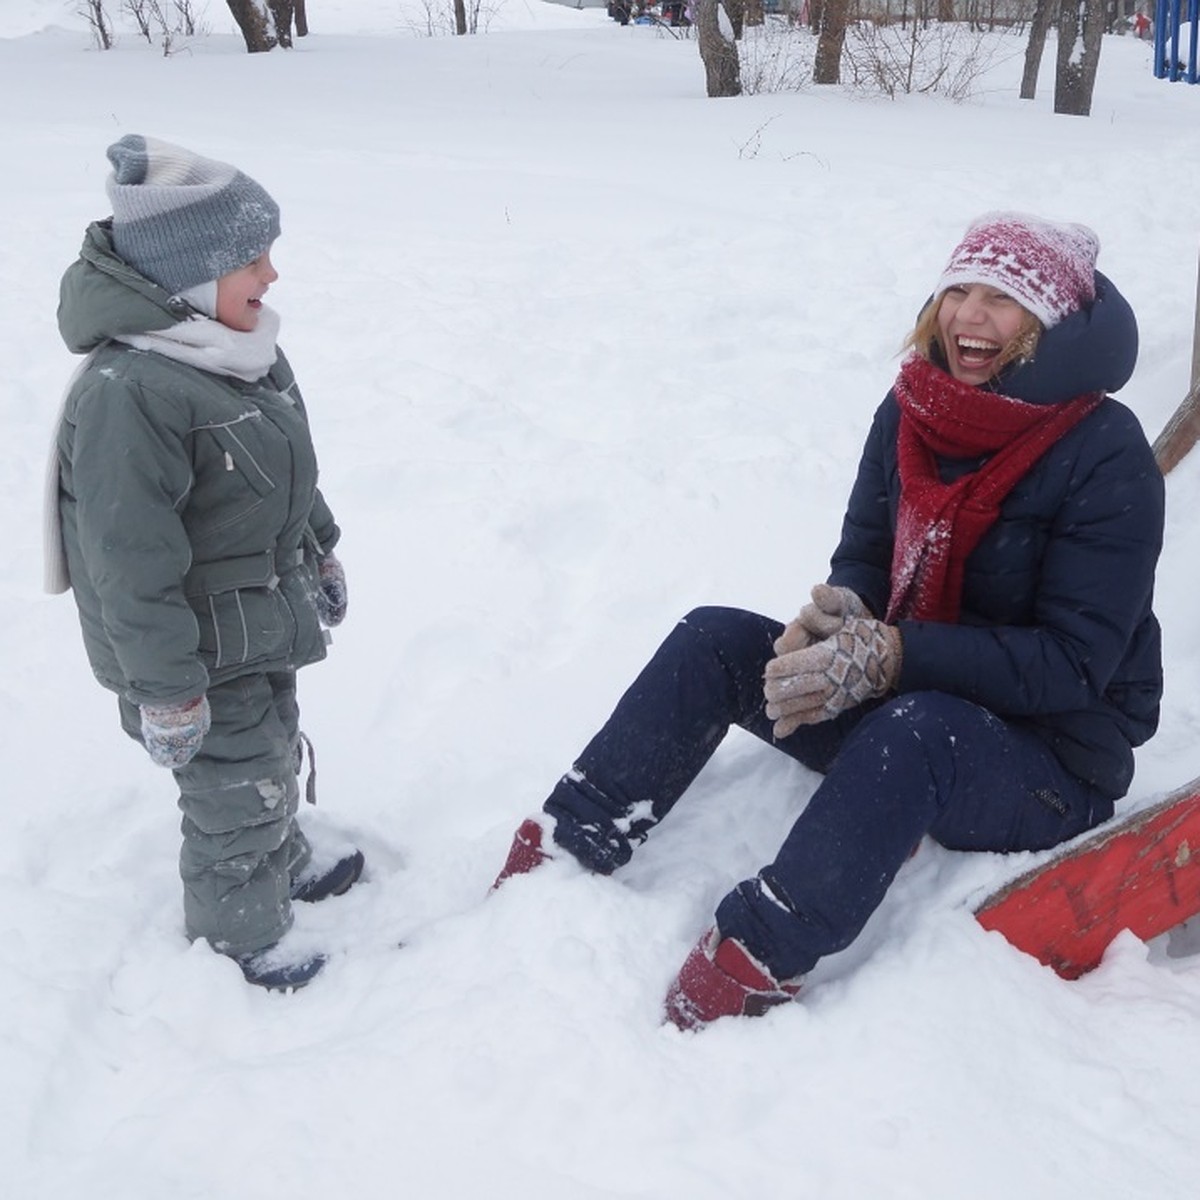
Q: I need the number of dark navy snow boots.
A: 2